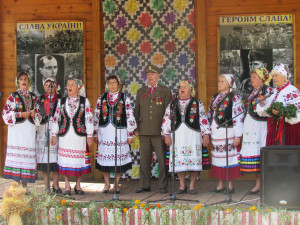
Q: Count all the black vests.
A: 7